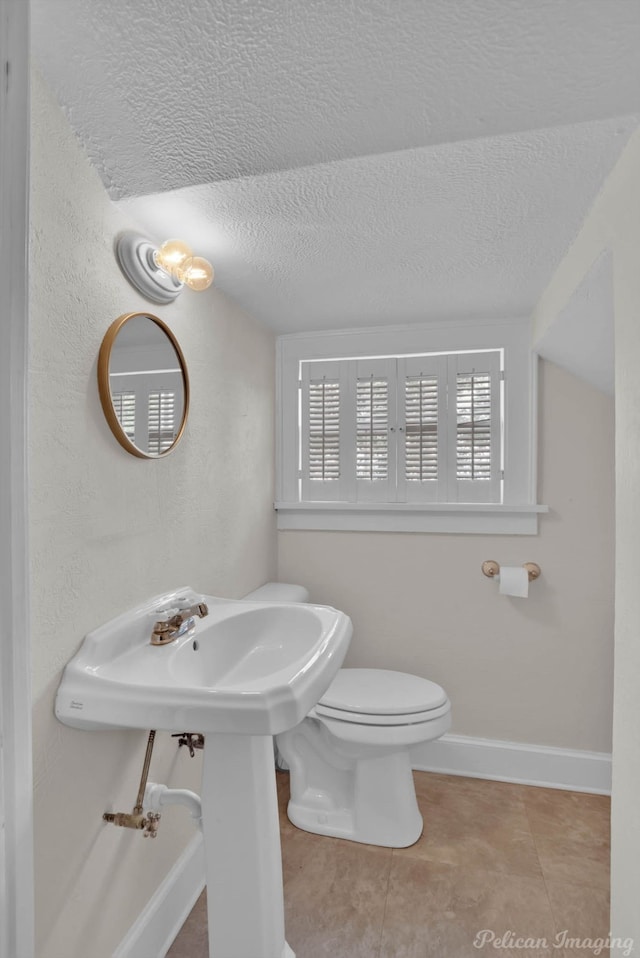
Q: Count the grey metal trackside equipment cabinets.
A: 0